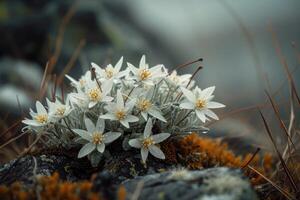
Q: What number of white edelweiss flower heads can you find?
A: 12